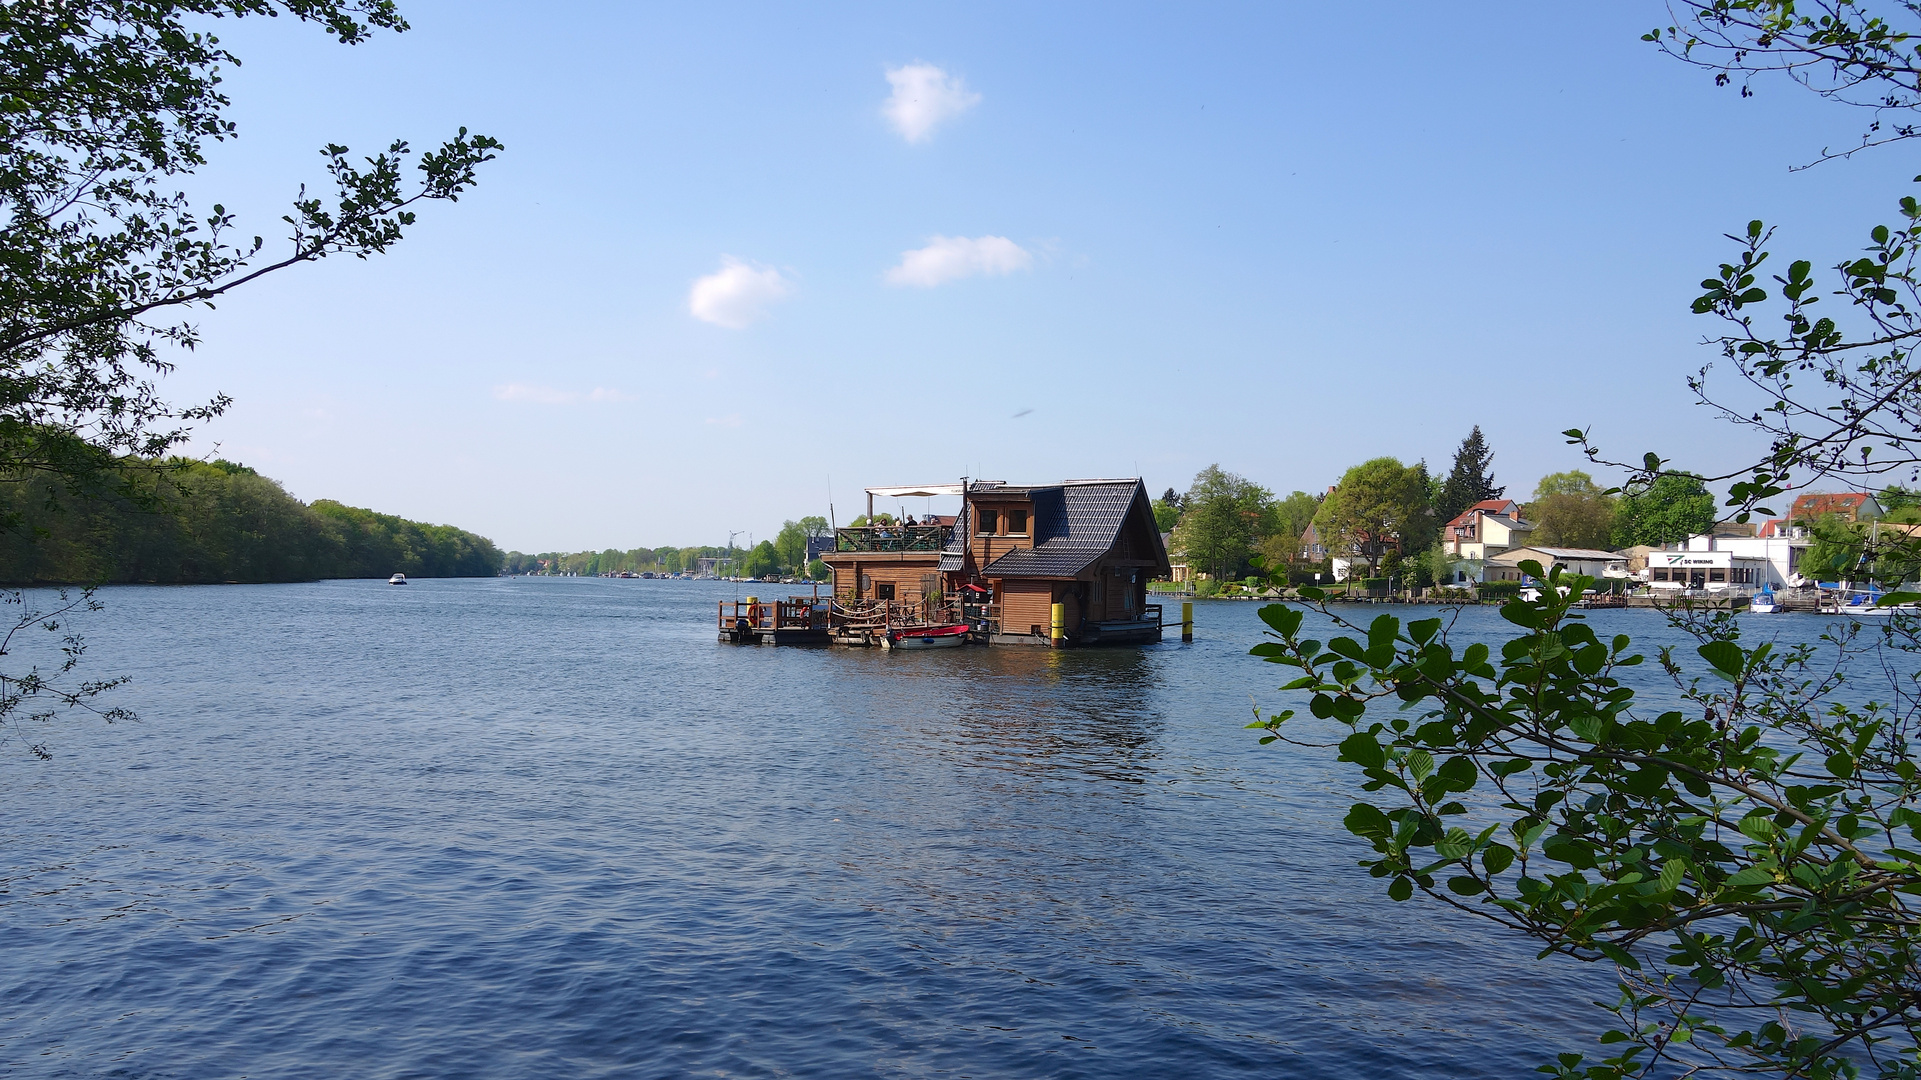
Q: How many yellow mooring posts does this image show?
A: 3